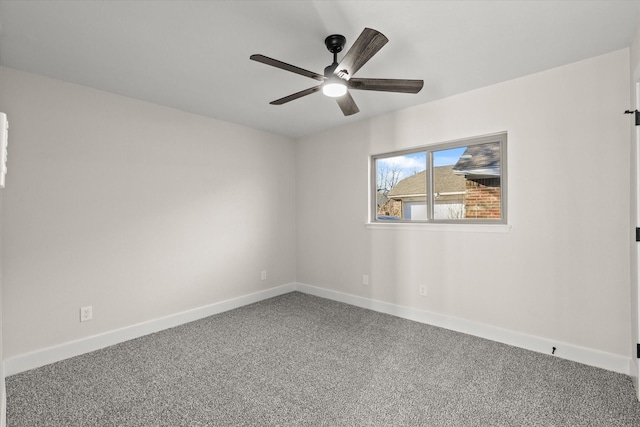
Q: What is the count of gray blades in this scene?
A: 5